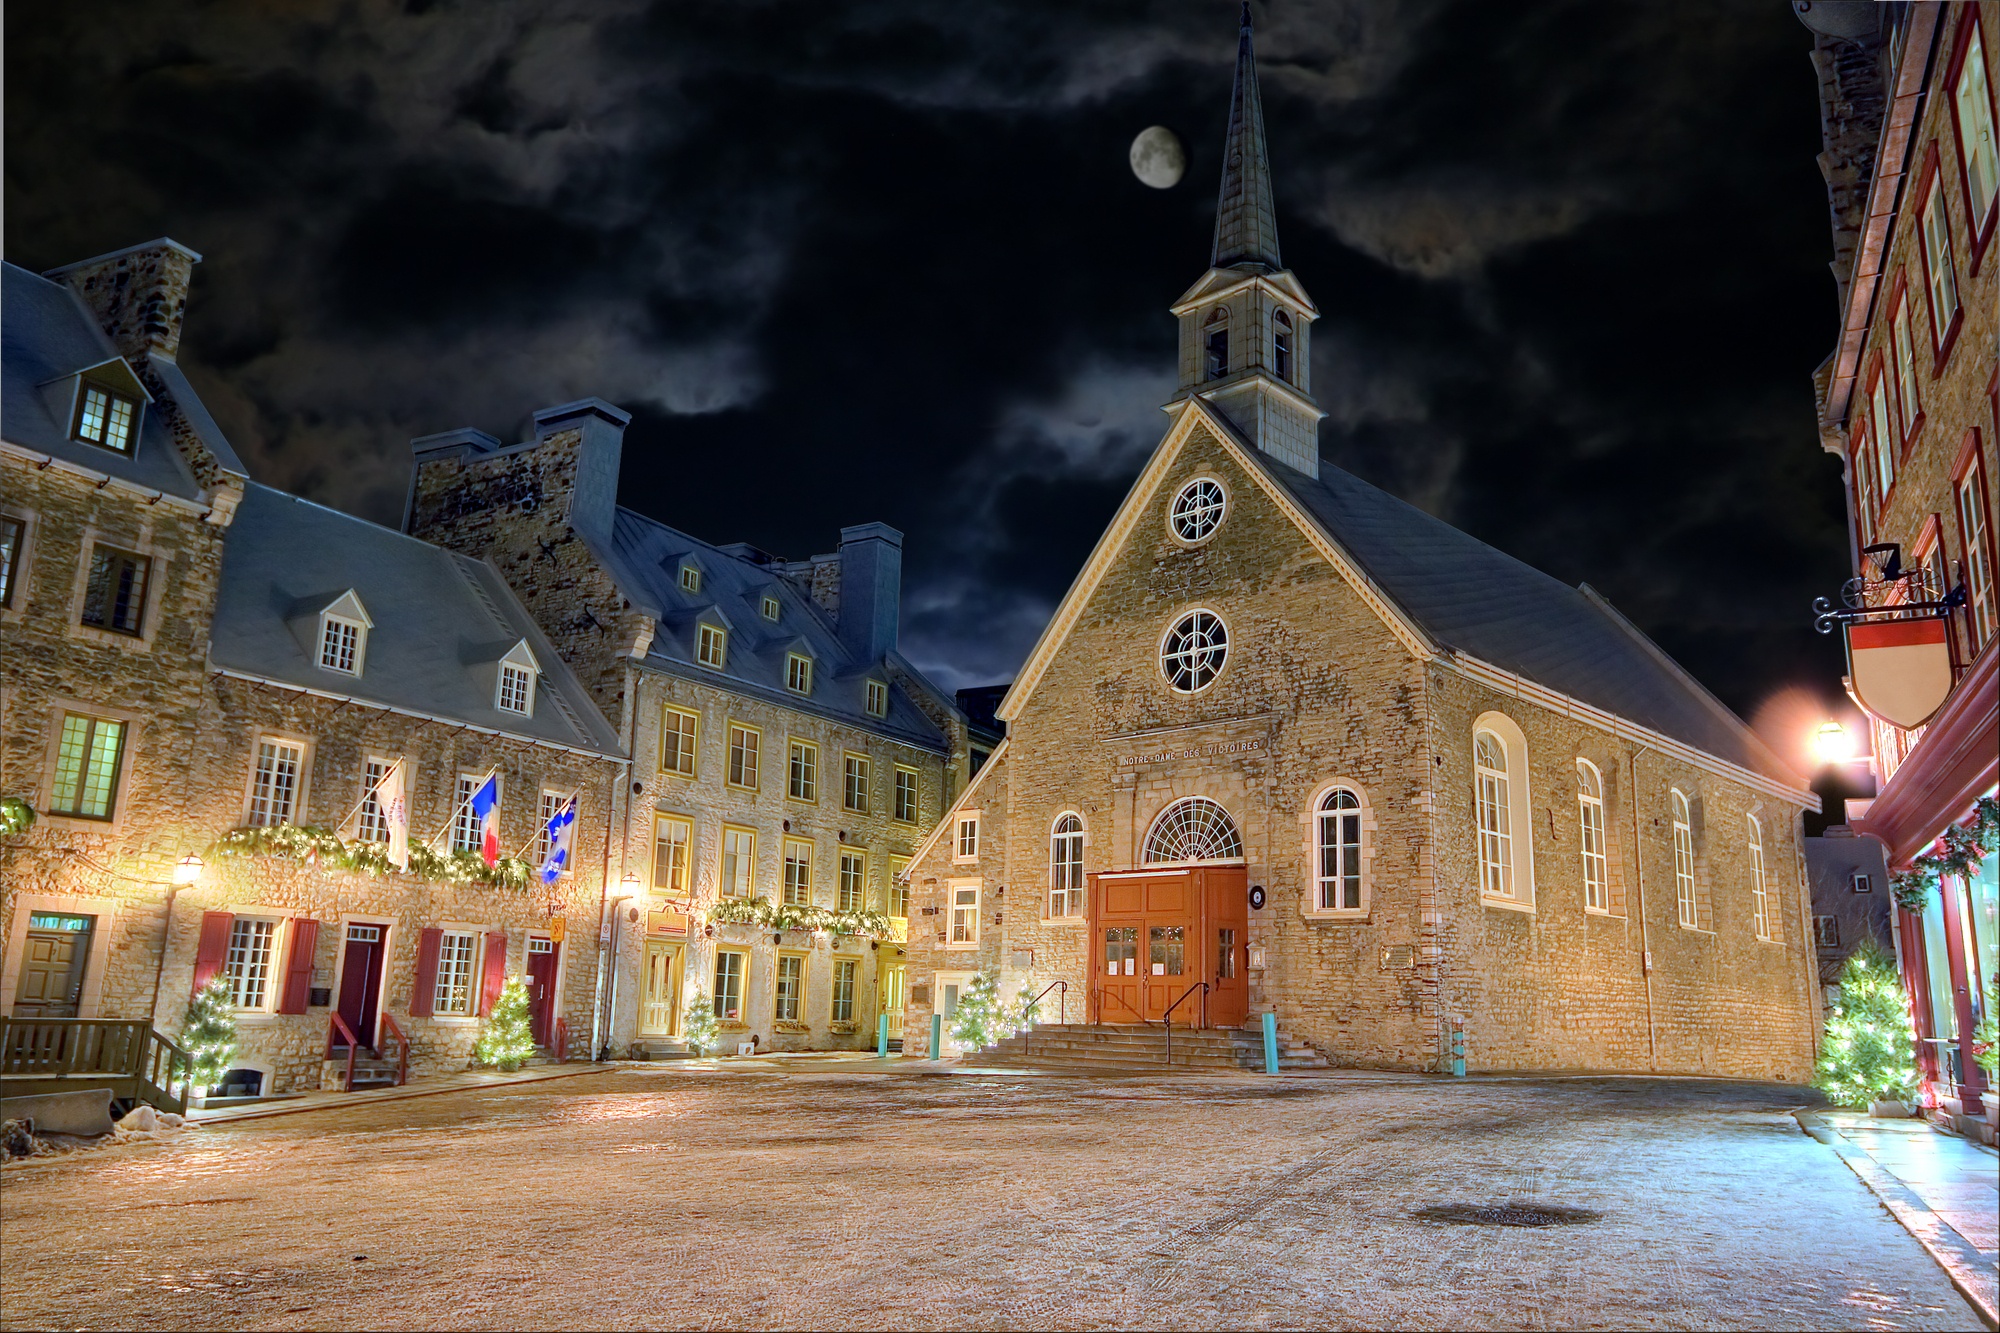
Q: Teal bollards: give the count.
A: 4